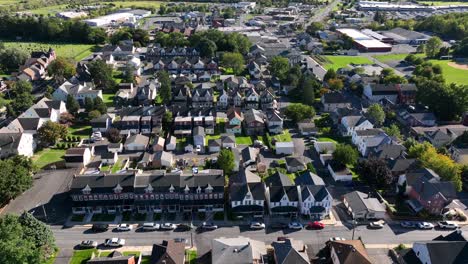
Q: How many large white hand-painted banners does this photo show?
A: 0